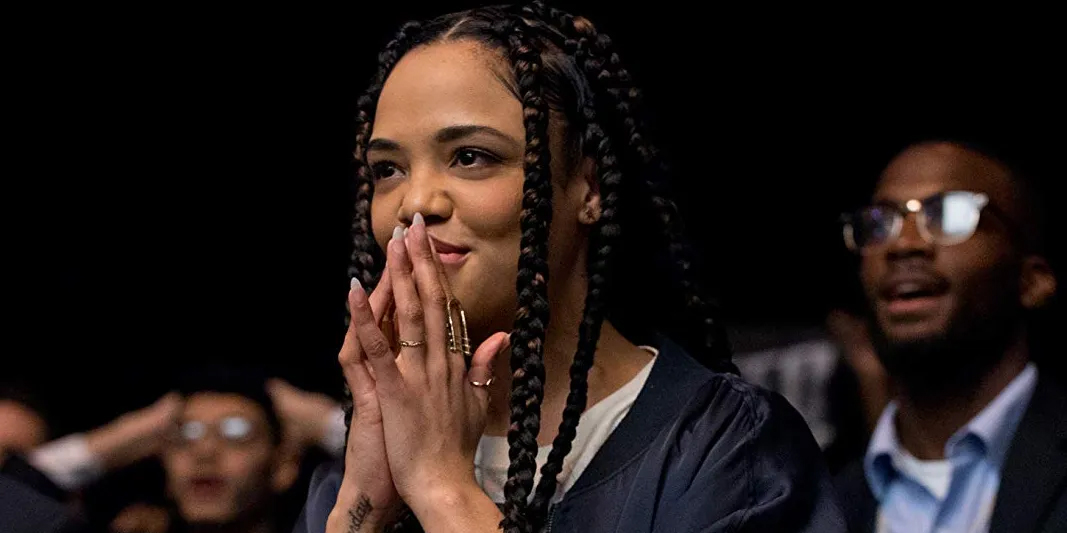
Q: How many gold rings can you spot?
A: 3